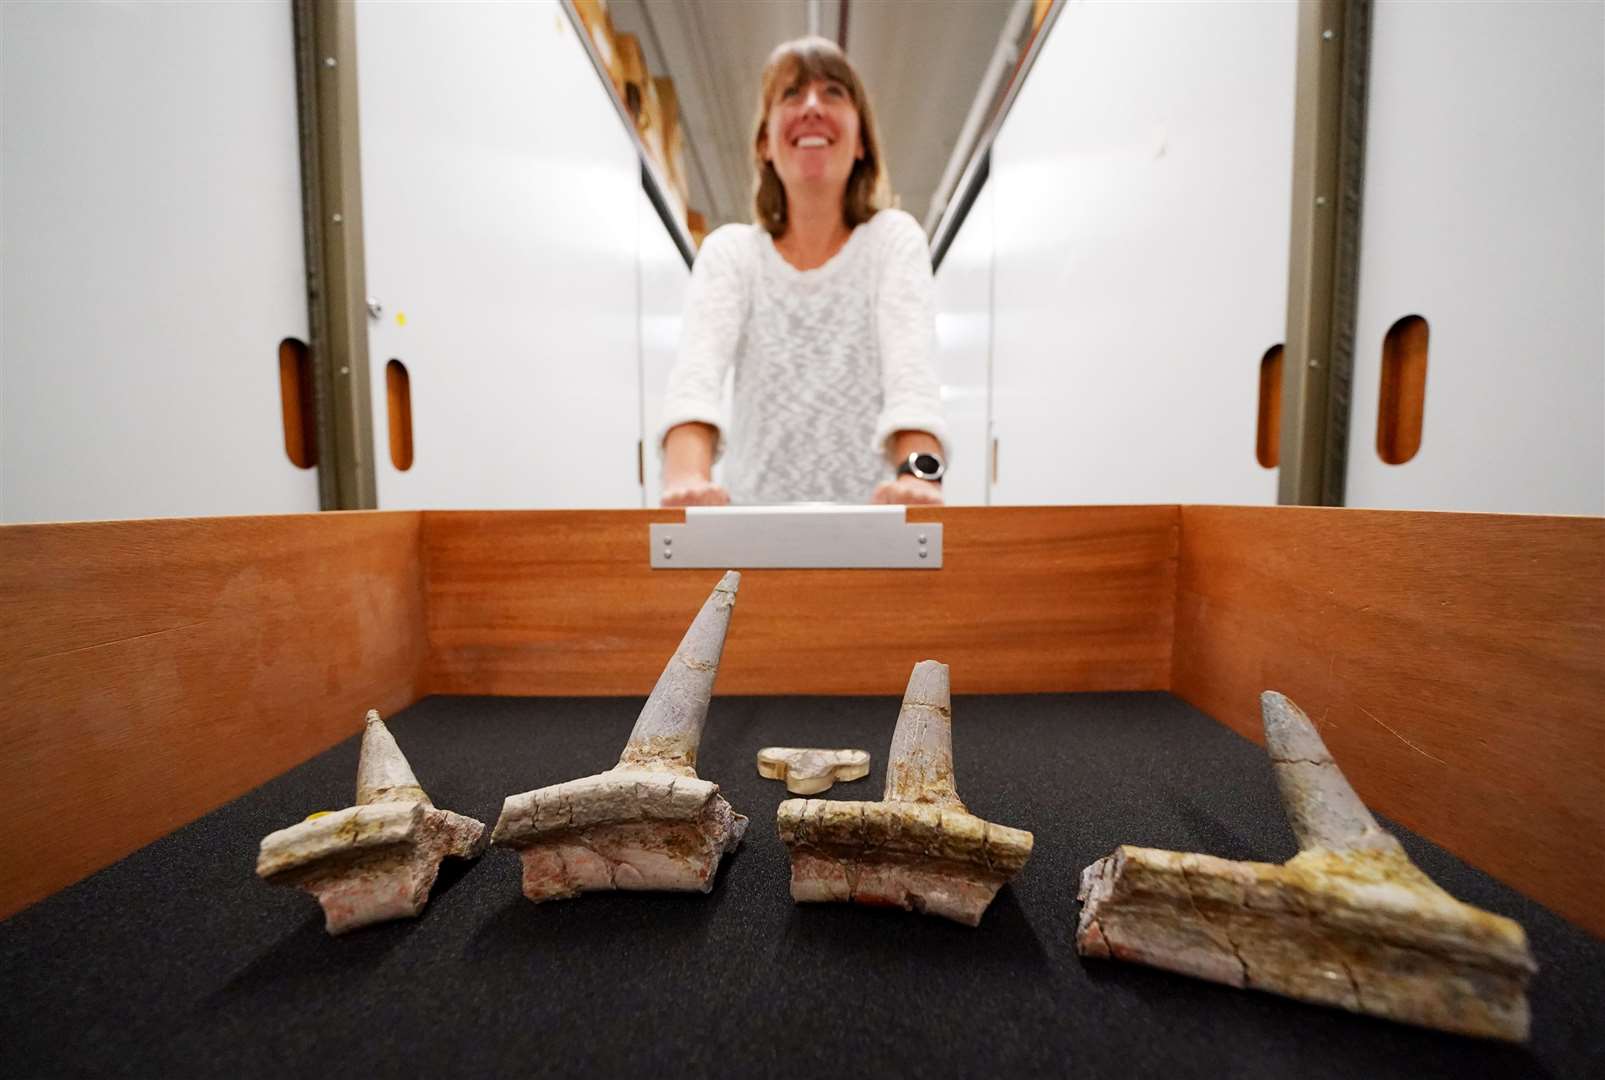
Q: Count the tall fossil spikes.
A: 4